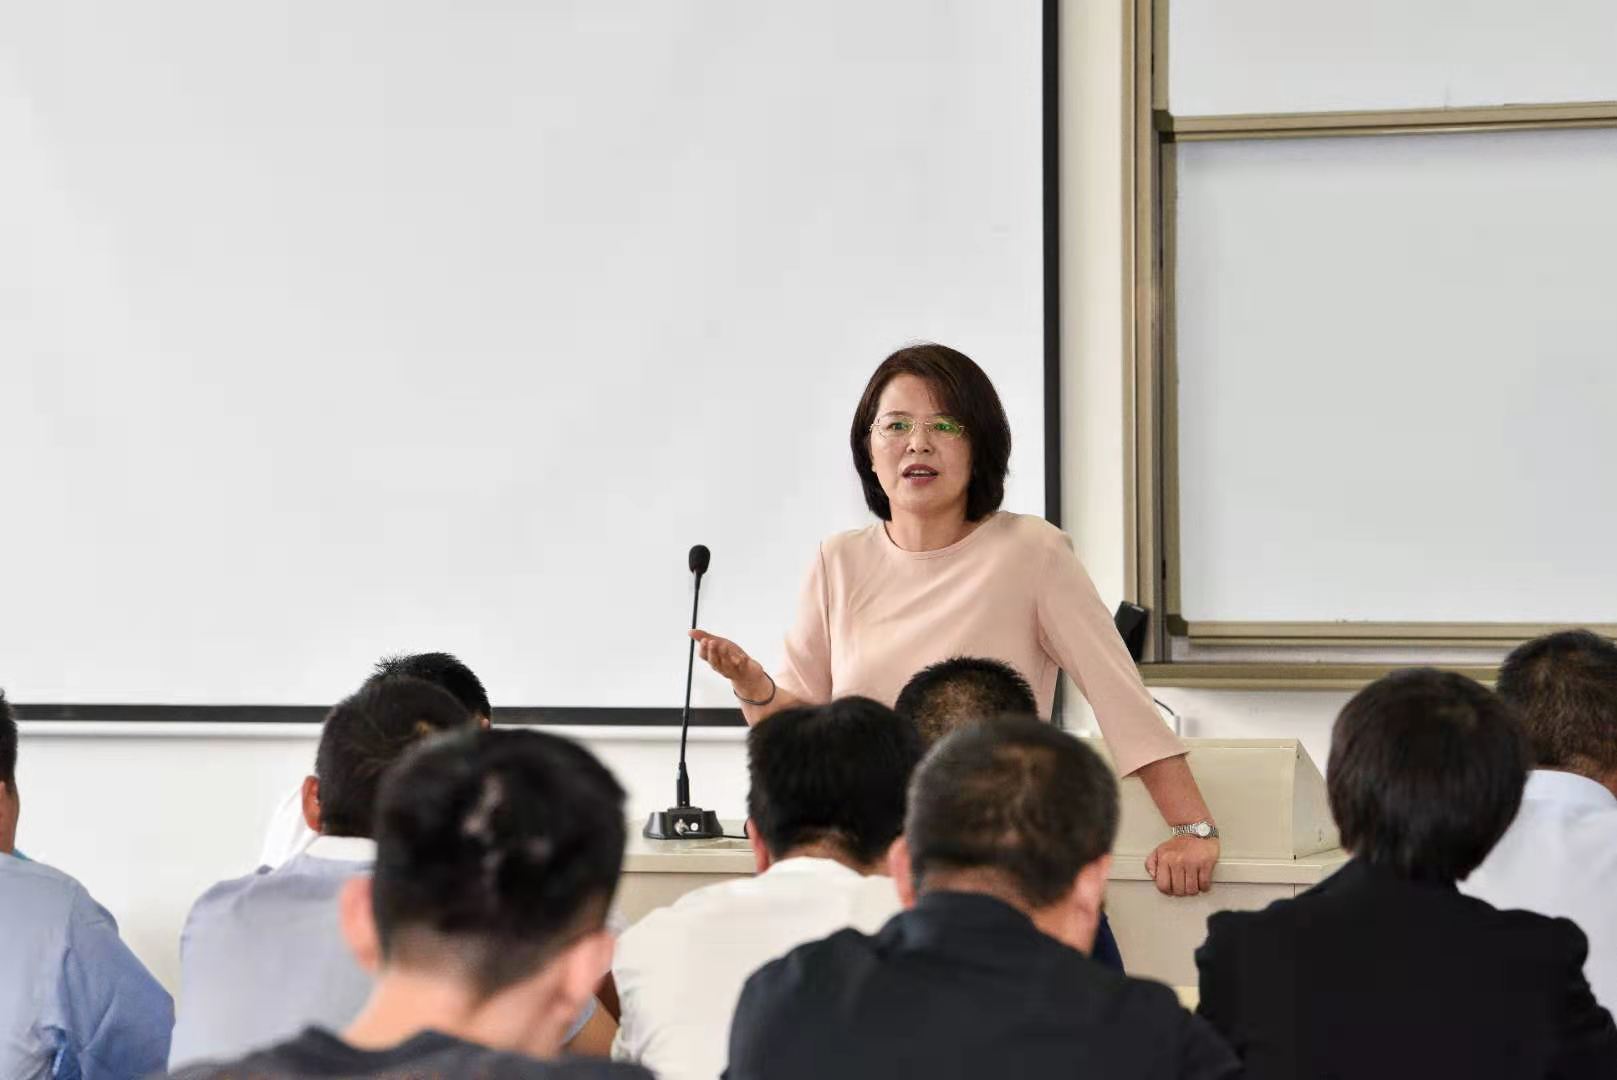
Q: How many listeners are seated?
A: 9